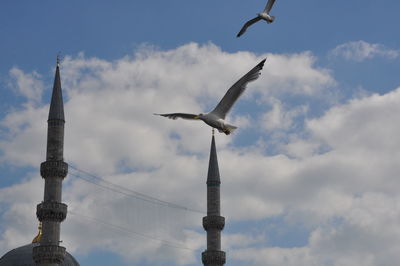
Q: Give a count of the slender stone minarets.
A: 2